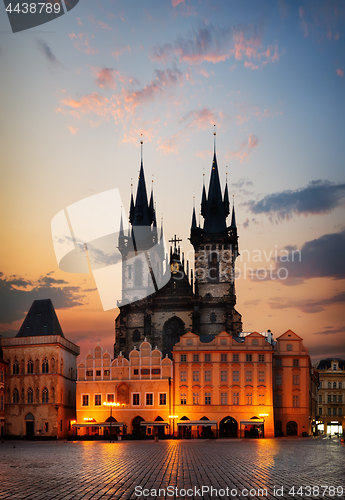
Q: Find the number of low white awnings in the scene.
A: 4